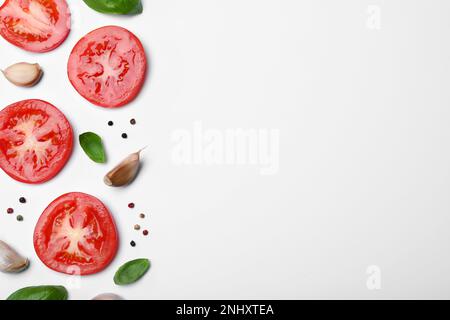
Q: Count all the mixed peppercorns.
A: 11